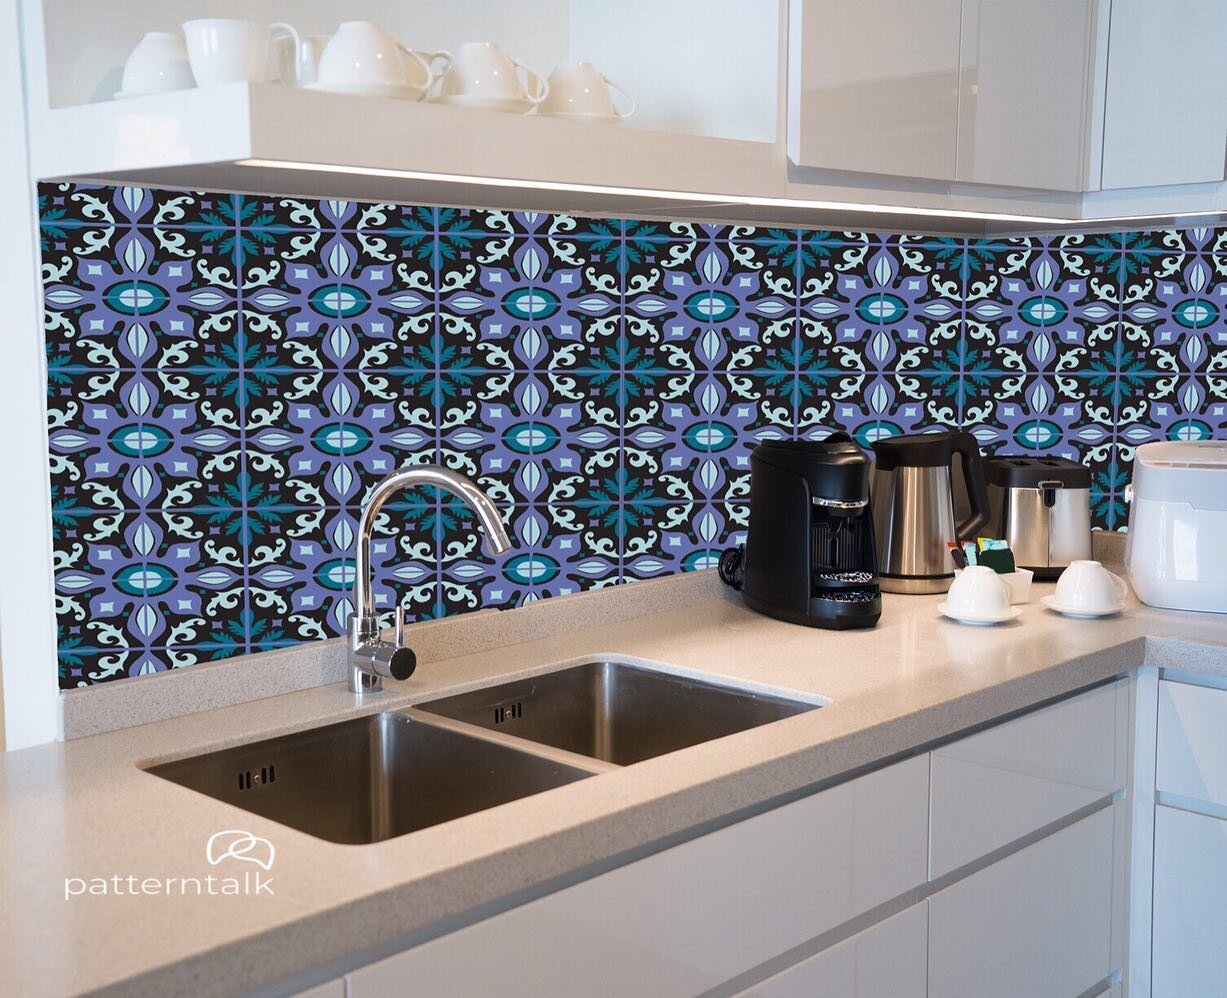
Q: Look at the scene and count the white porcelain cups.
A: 8